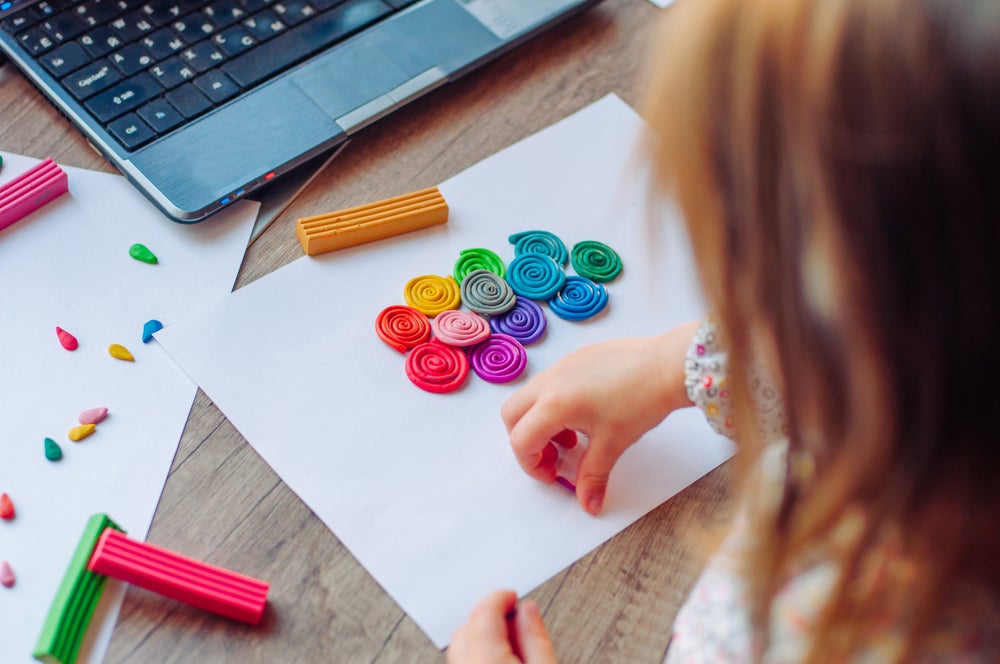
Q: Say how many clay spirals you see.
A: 12